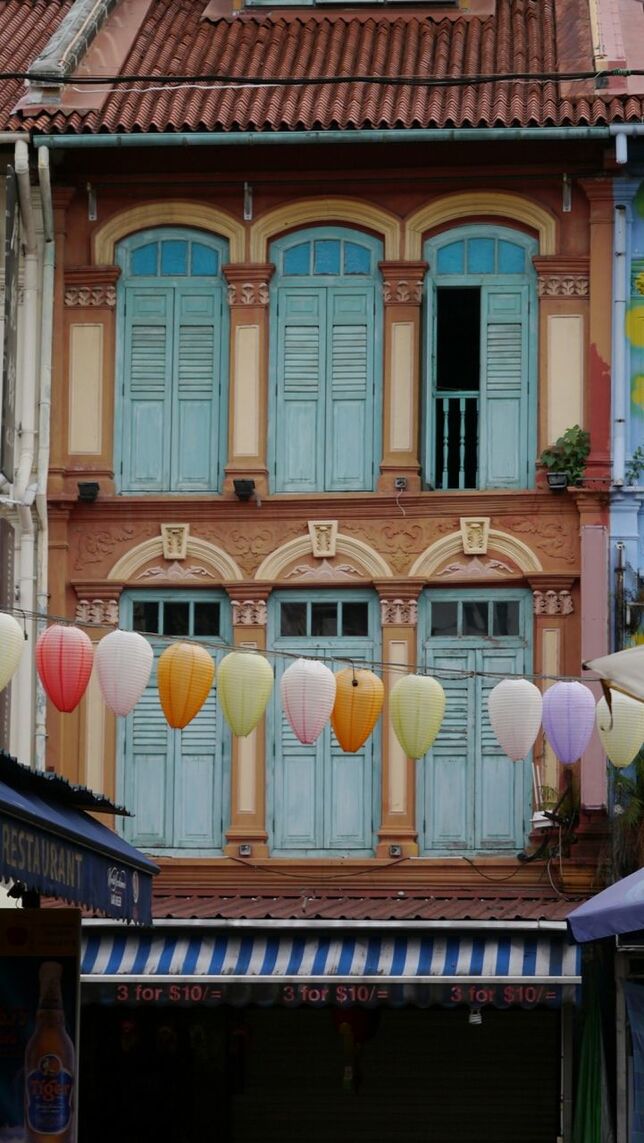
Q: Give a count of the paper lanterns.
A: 11